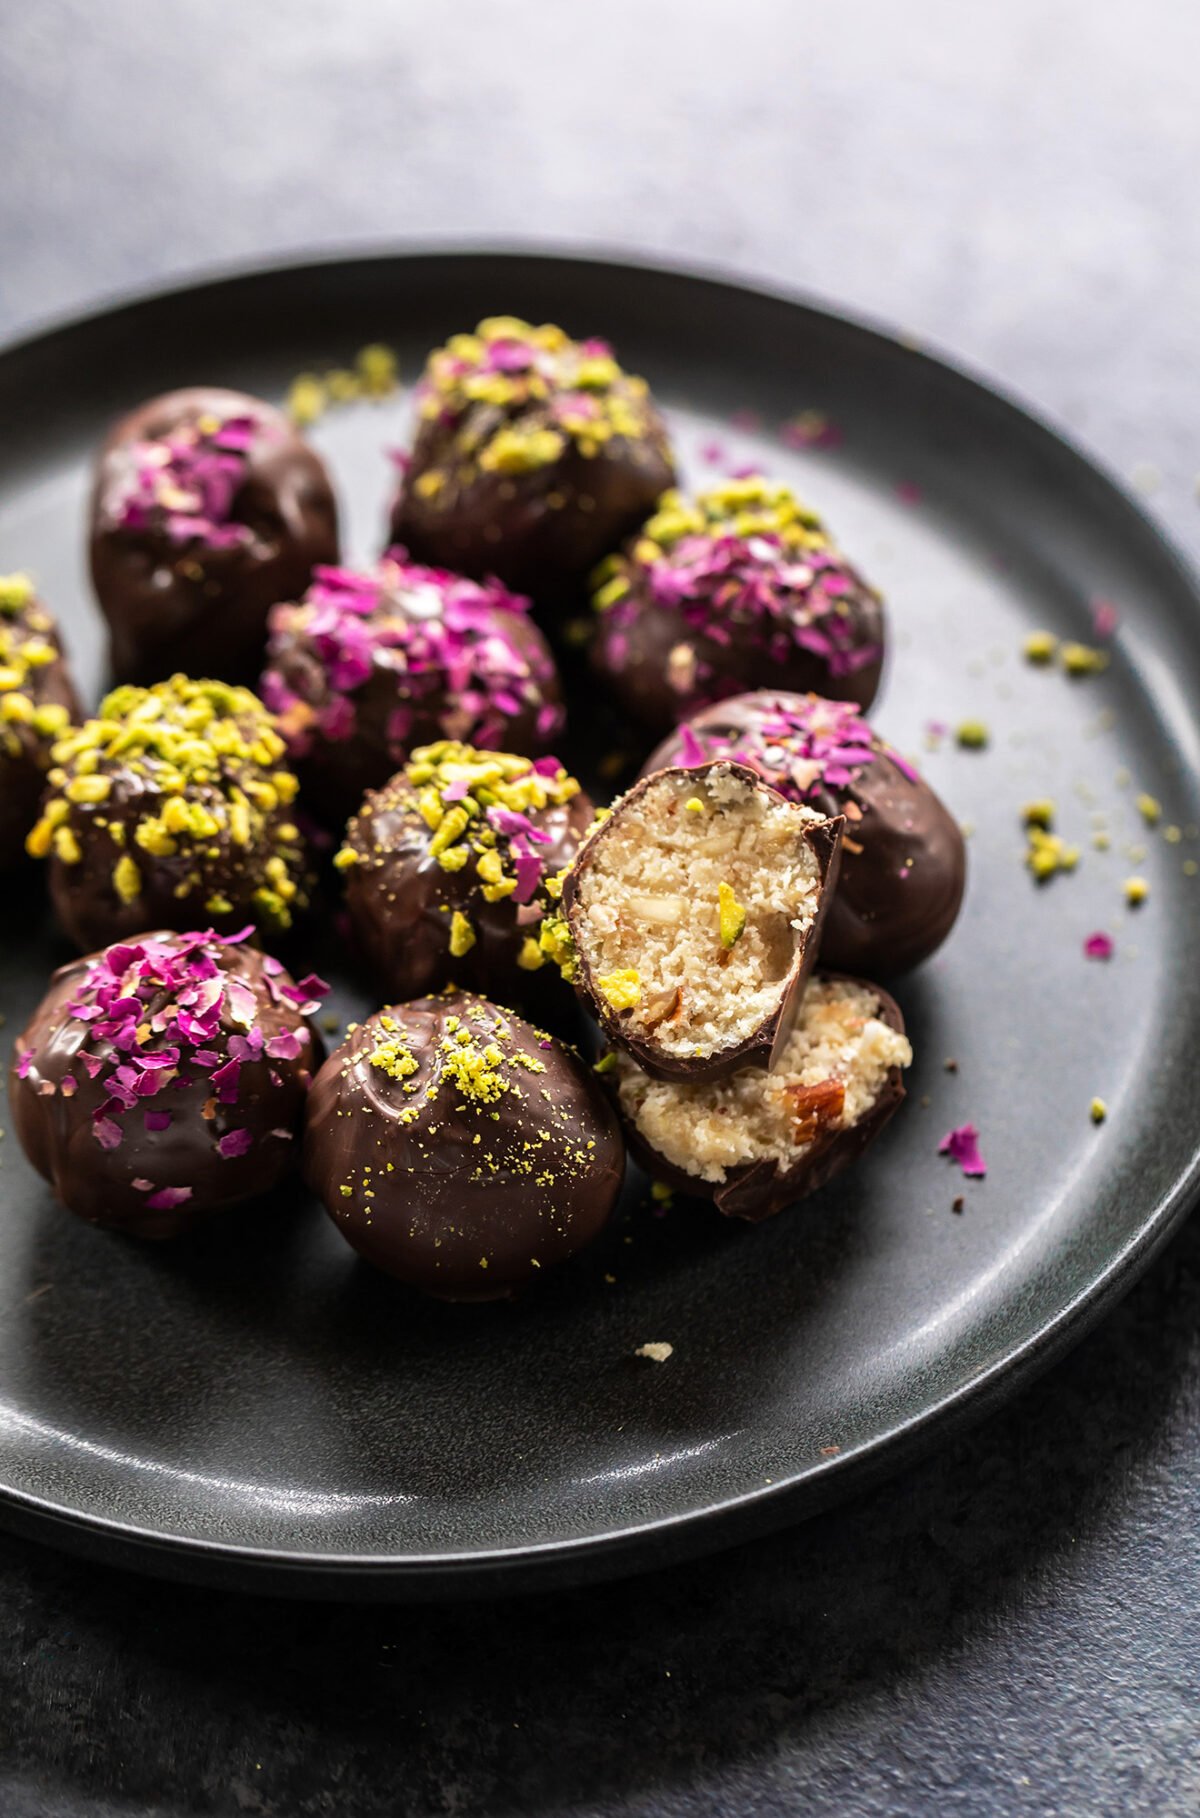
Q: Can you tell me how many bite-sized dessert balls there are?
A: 11